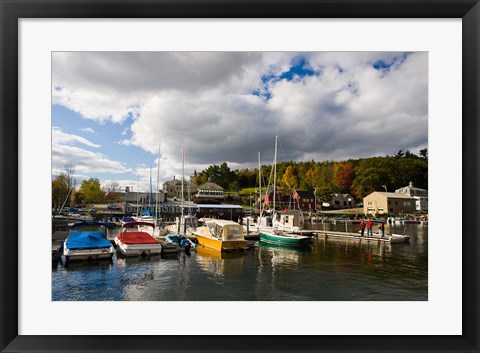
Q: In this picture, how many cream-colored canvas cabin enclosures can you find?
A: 1